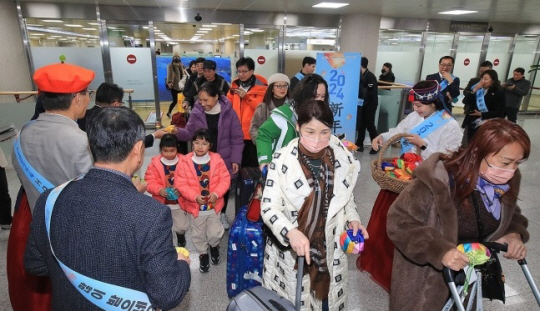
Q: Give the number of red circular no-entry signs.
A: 4